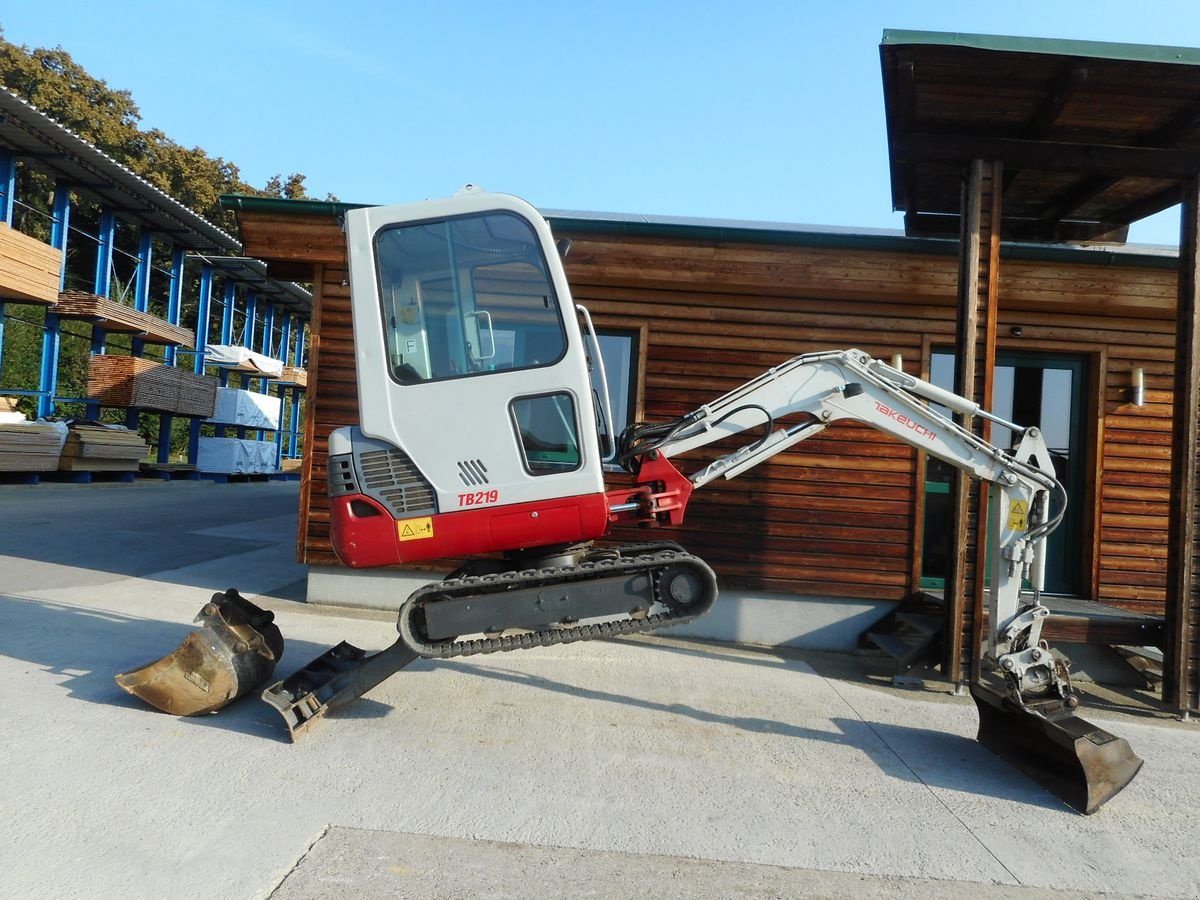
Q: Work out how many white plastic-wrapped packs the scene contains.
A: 3